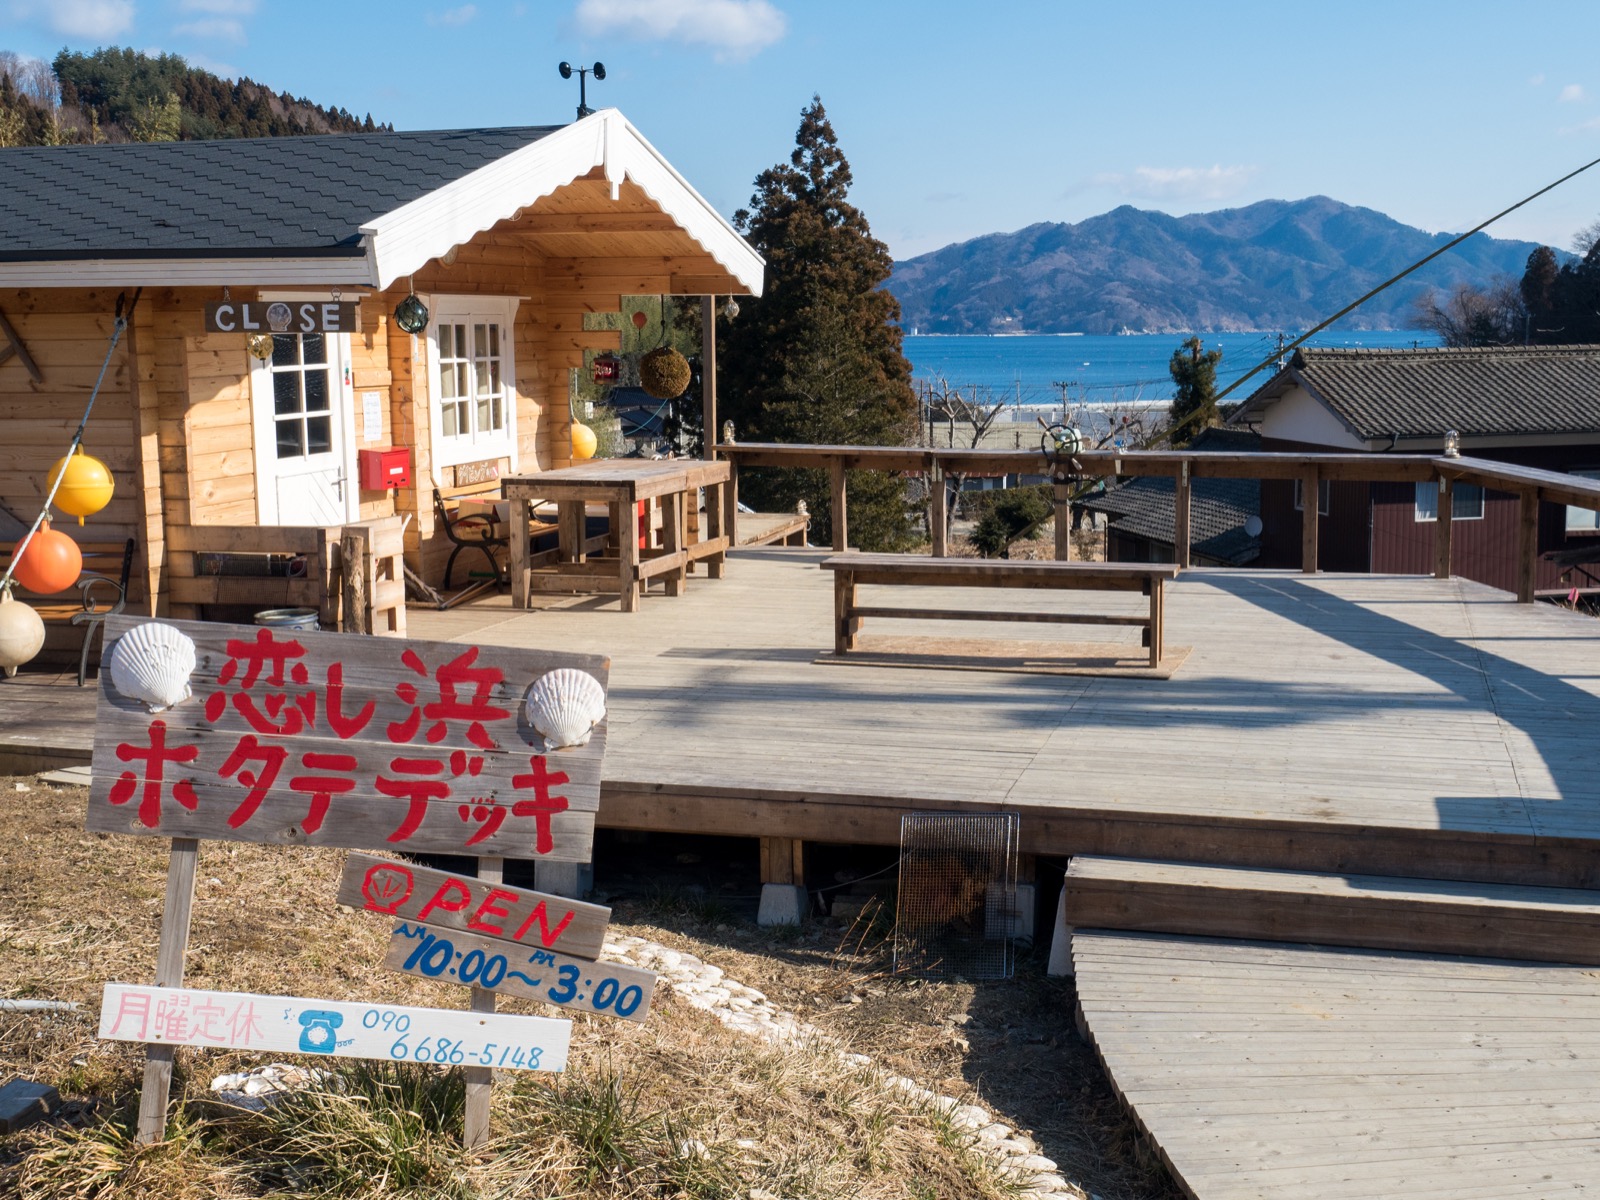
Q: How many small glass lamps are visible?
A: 2